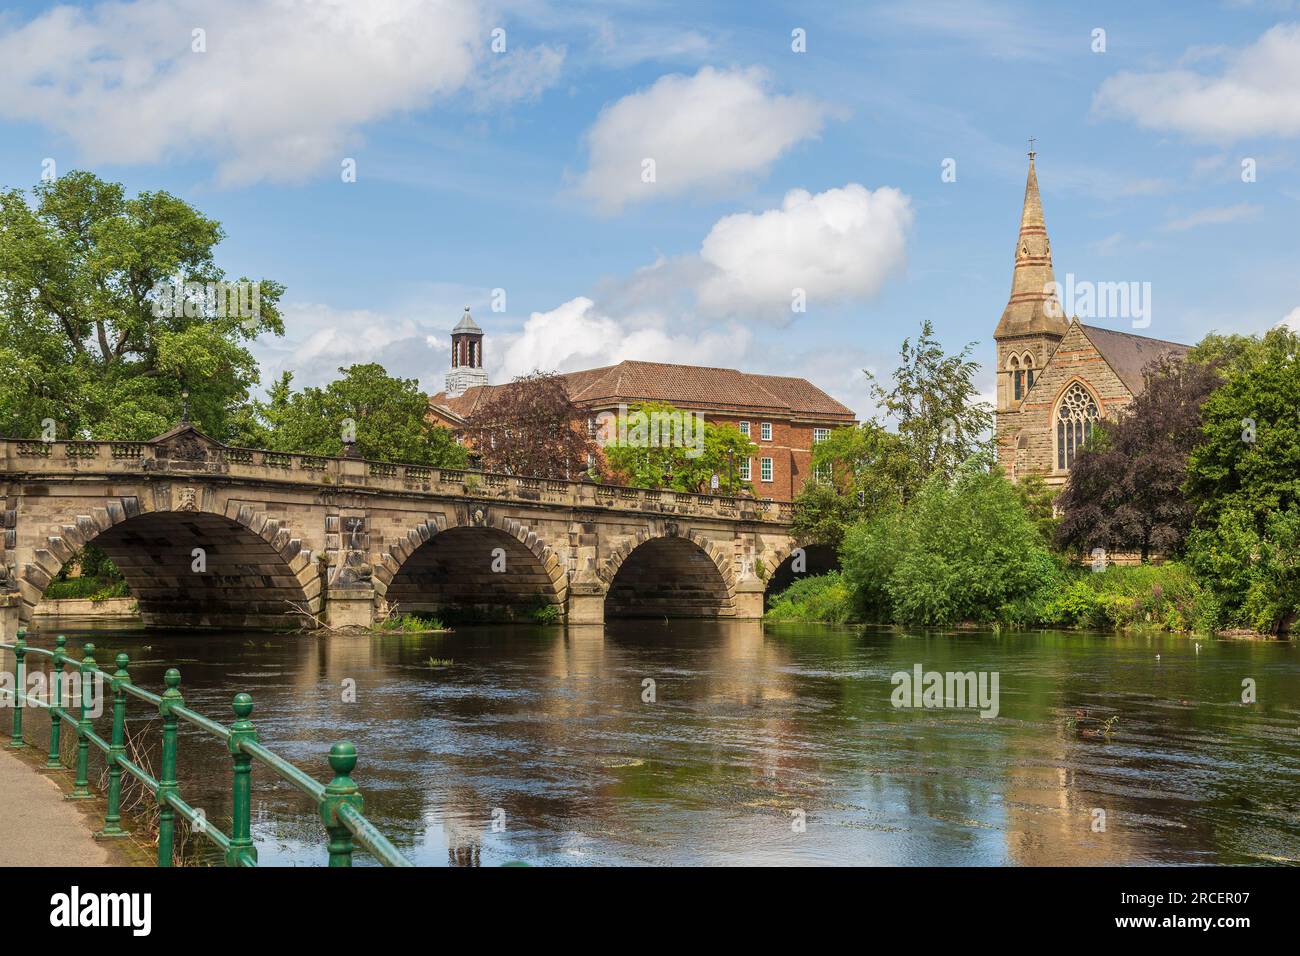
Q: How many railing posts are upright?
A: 7